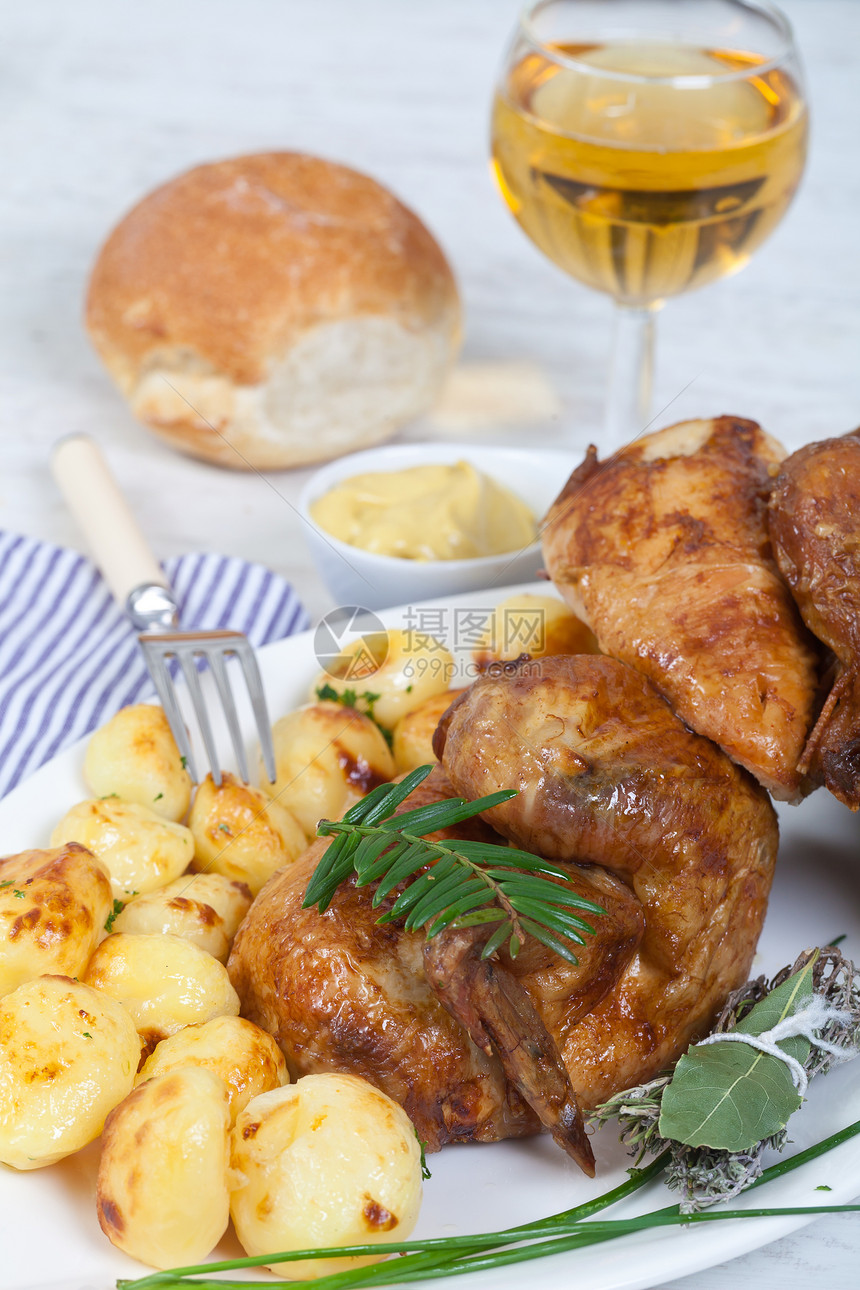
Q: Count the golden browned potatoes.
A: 14